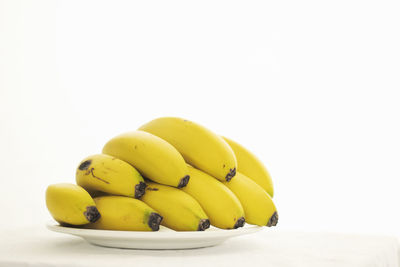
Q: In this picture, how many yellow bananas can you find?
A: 9